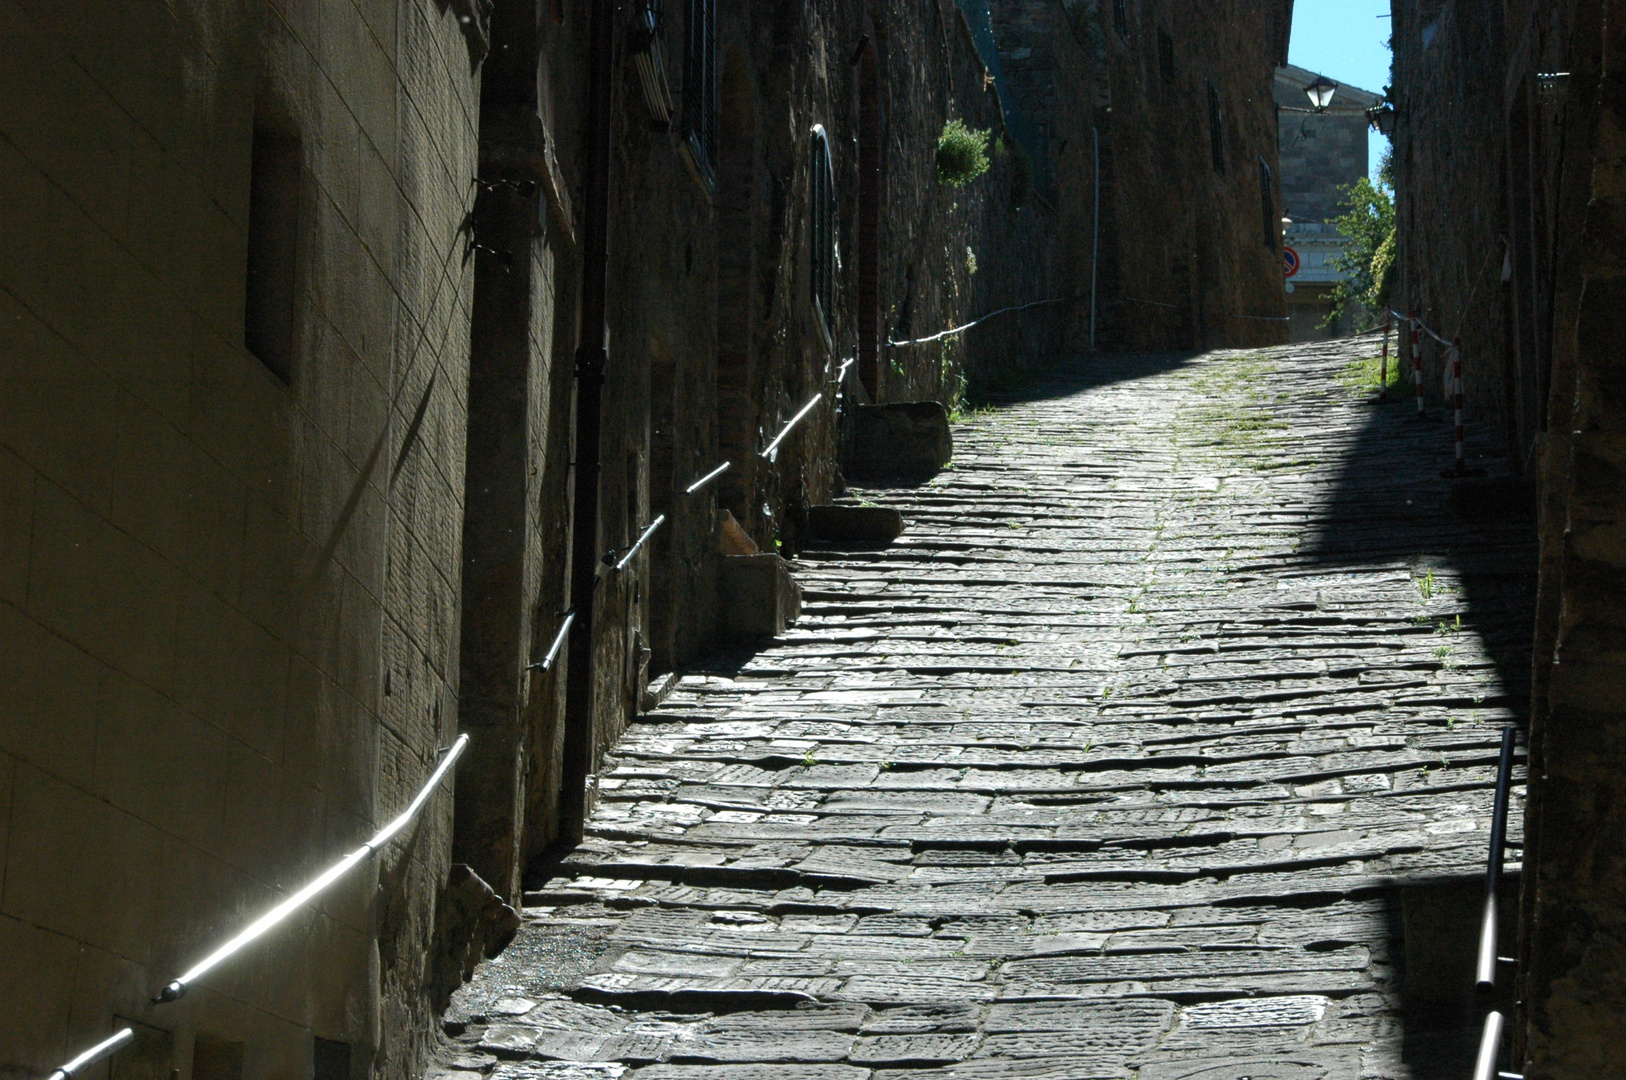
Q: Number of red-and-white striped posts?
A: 3